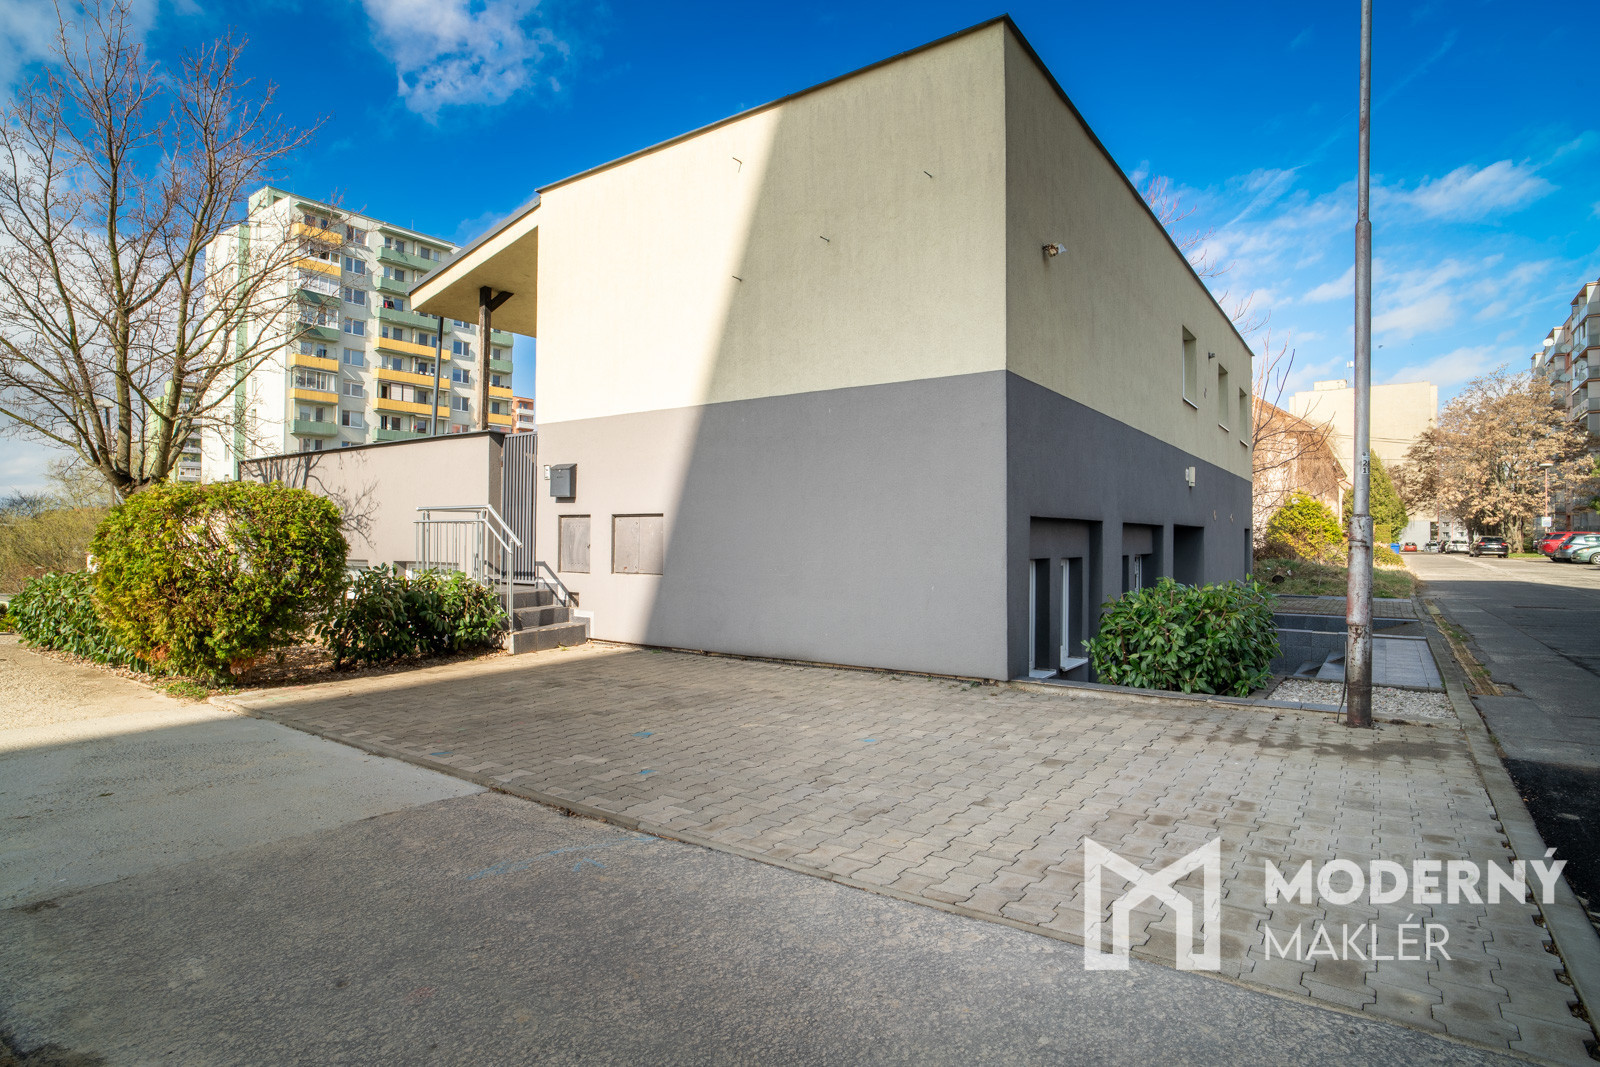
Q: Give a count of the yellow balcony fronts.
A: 9